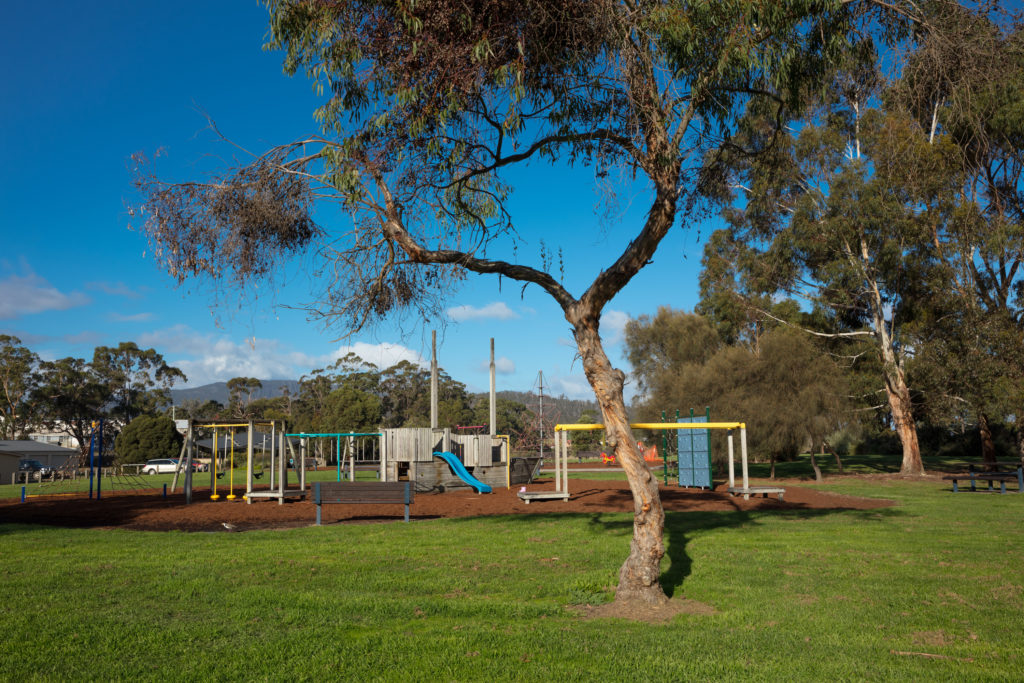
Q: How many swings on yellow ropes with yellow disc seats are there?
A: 3